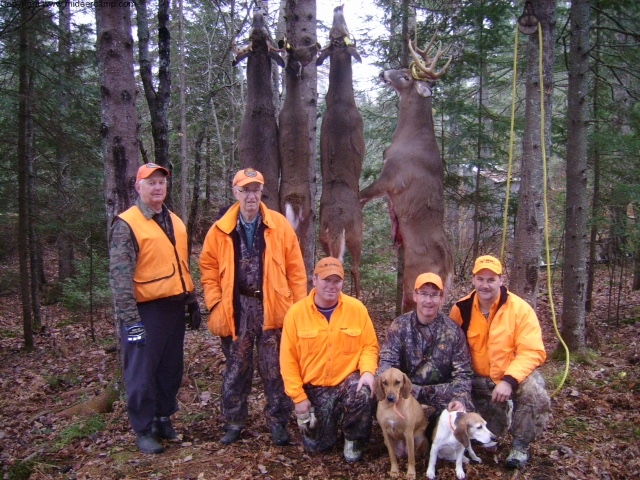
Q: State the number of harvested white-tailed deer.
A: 4